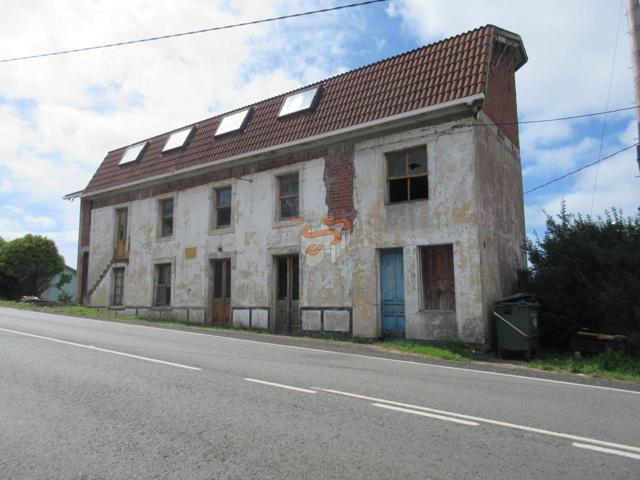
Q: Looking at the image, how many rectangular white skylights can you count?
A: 4